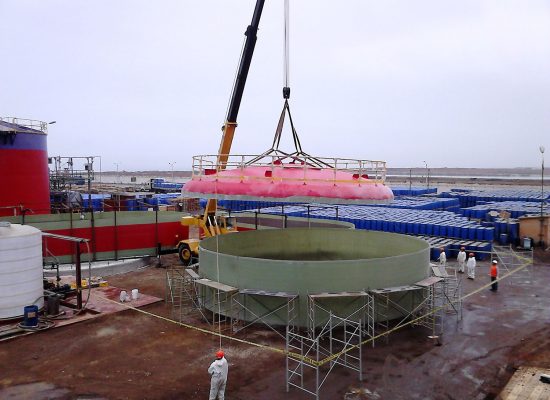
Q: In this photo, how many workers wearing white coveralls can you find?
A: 4